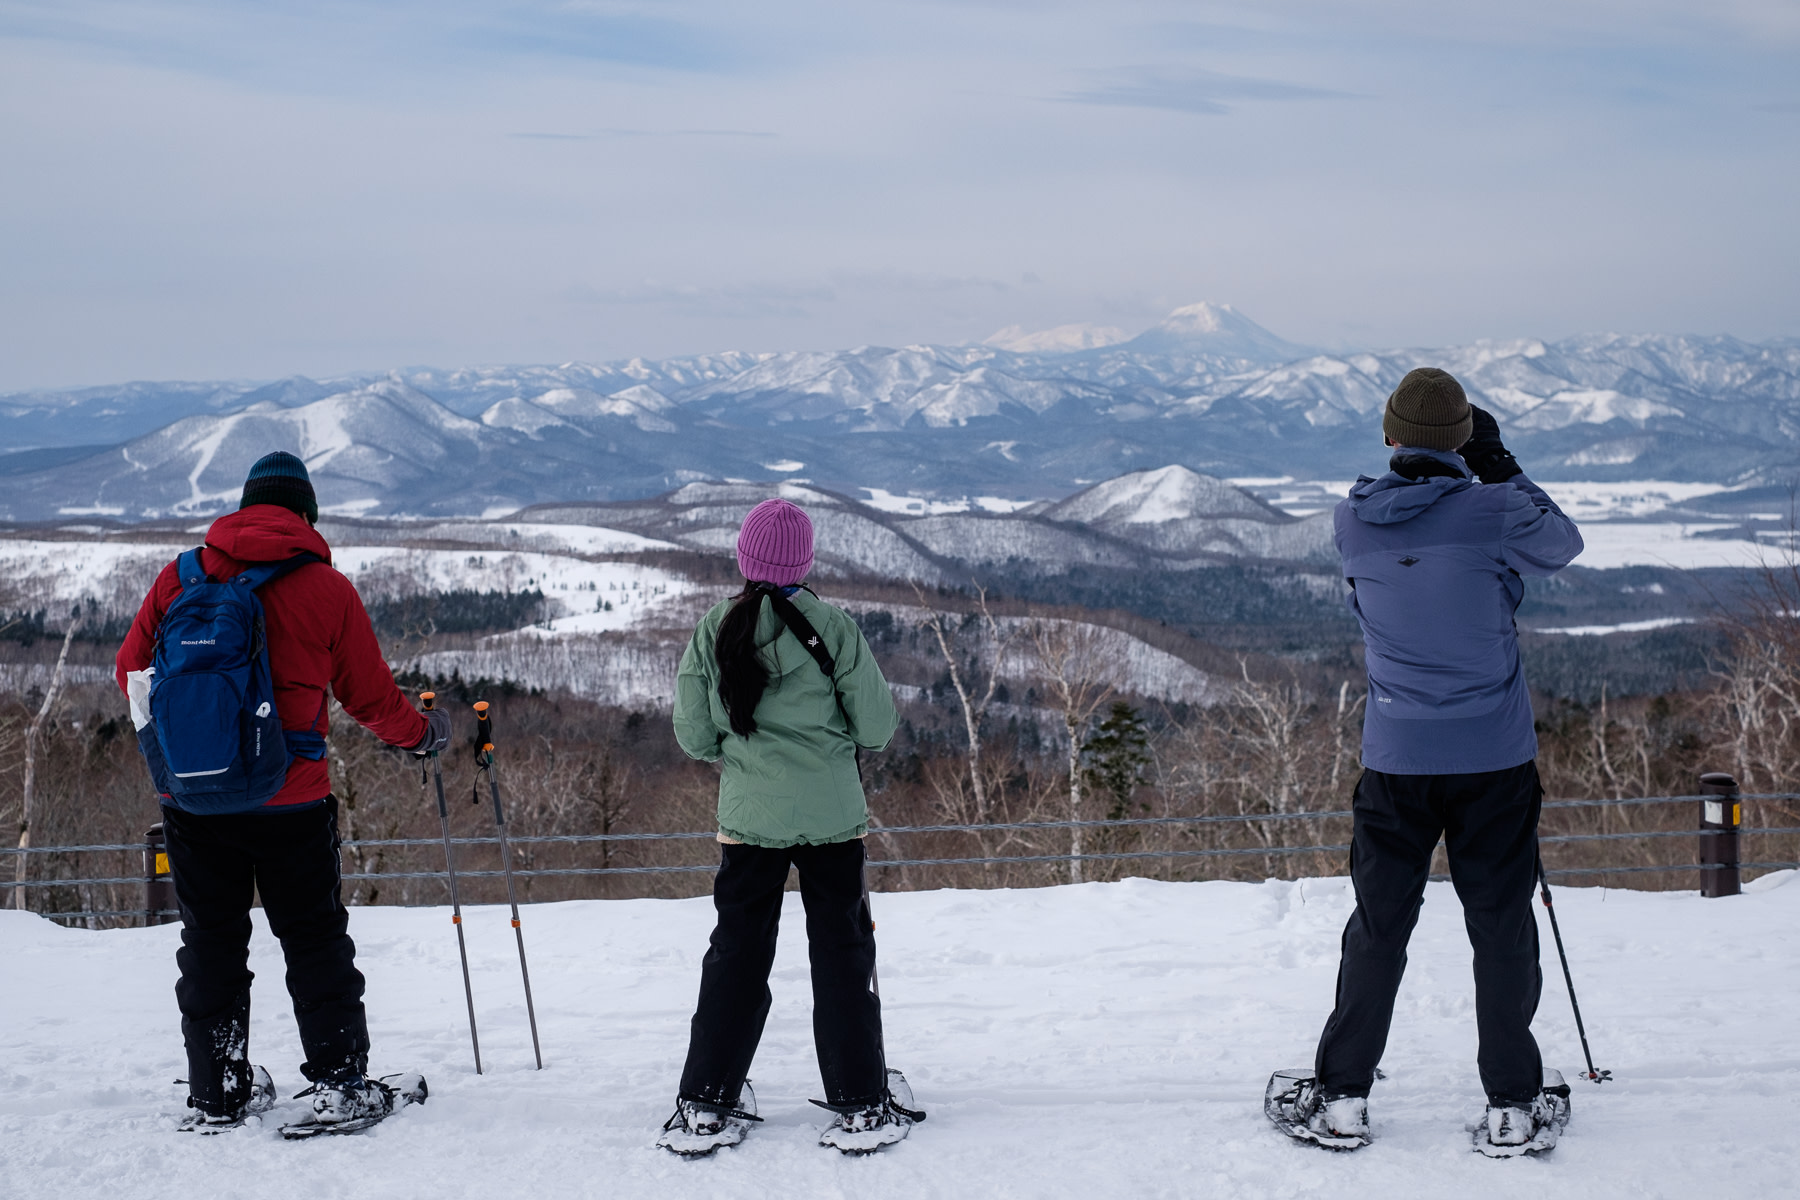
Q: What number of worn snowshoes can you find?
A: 6